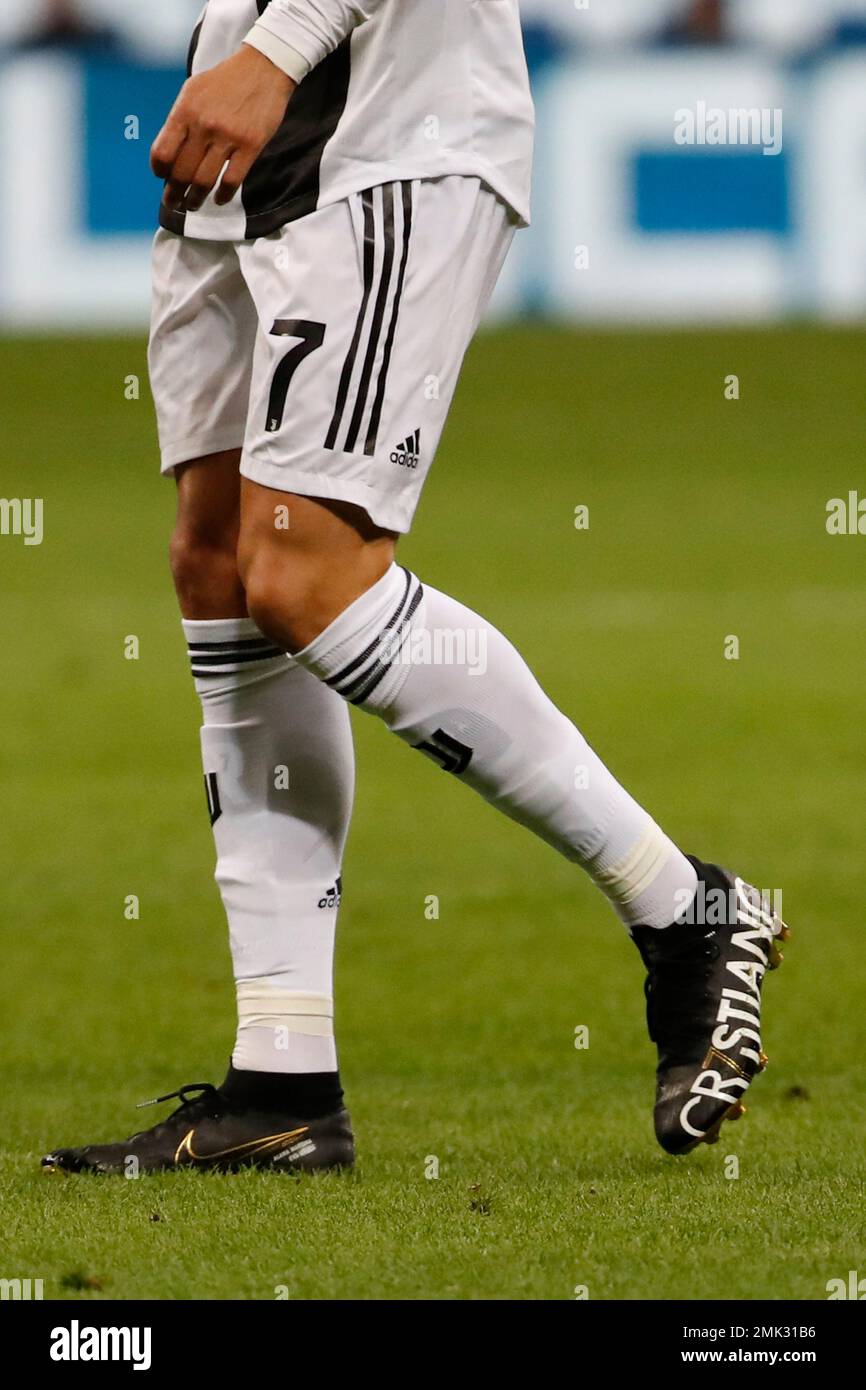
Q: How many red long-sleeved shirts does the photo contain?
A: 0